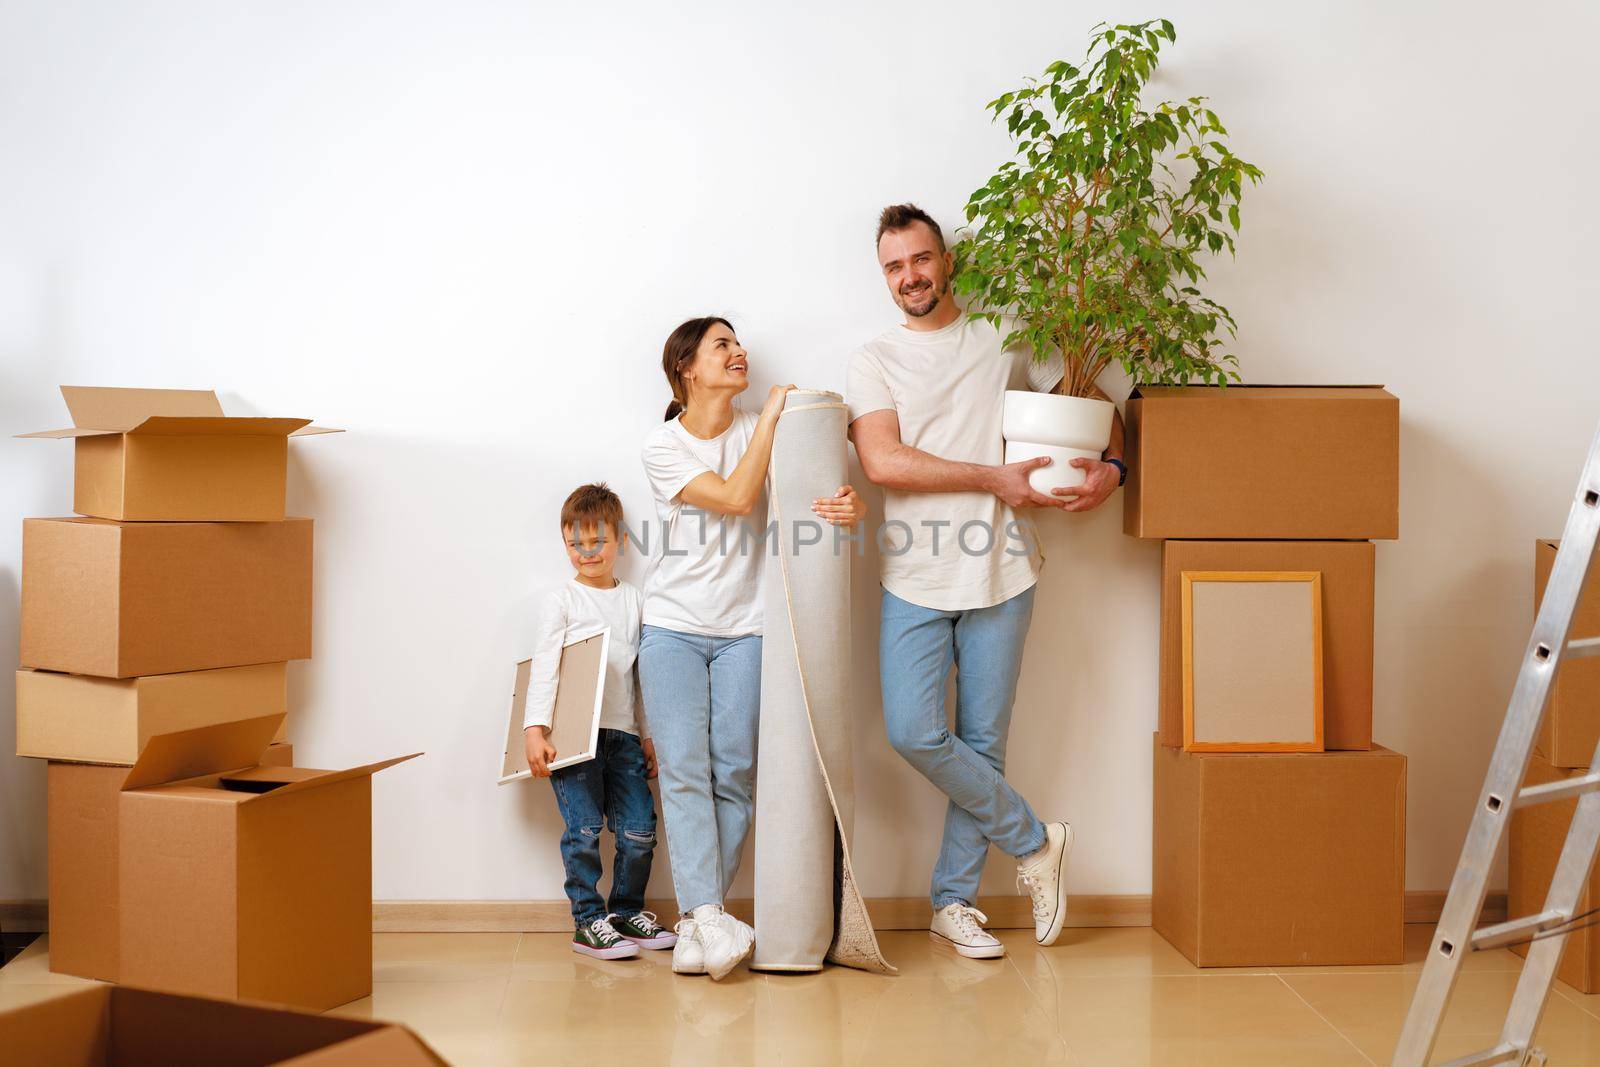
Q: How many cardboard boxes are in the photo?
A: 11